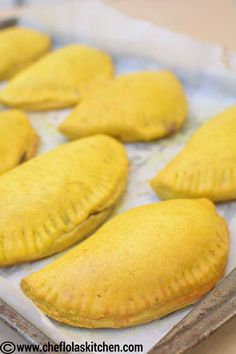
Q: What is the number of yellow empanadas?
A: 7